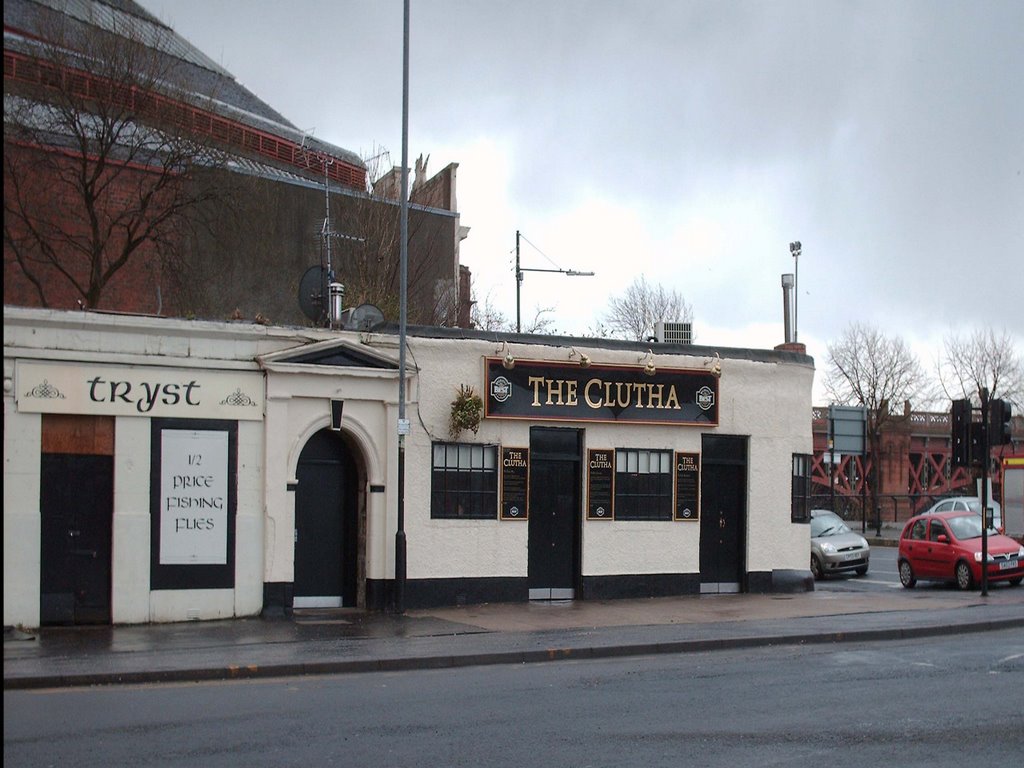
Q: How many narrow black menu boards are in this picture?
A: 3